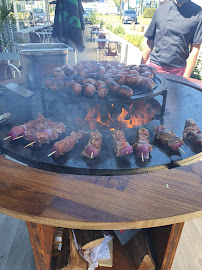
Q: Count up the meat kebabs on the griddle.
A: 9